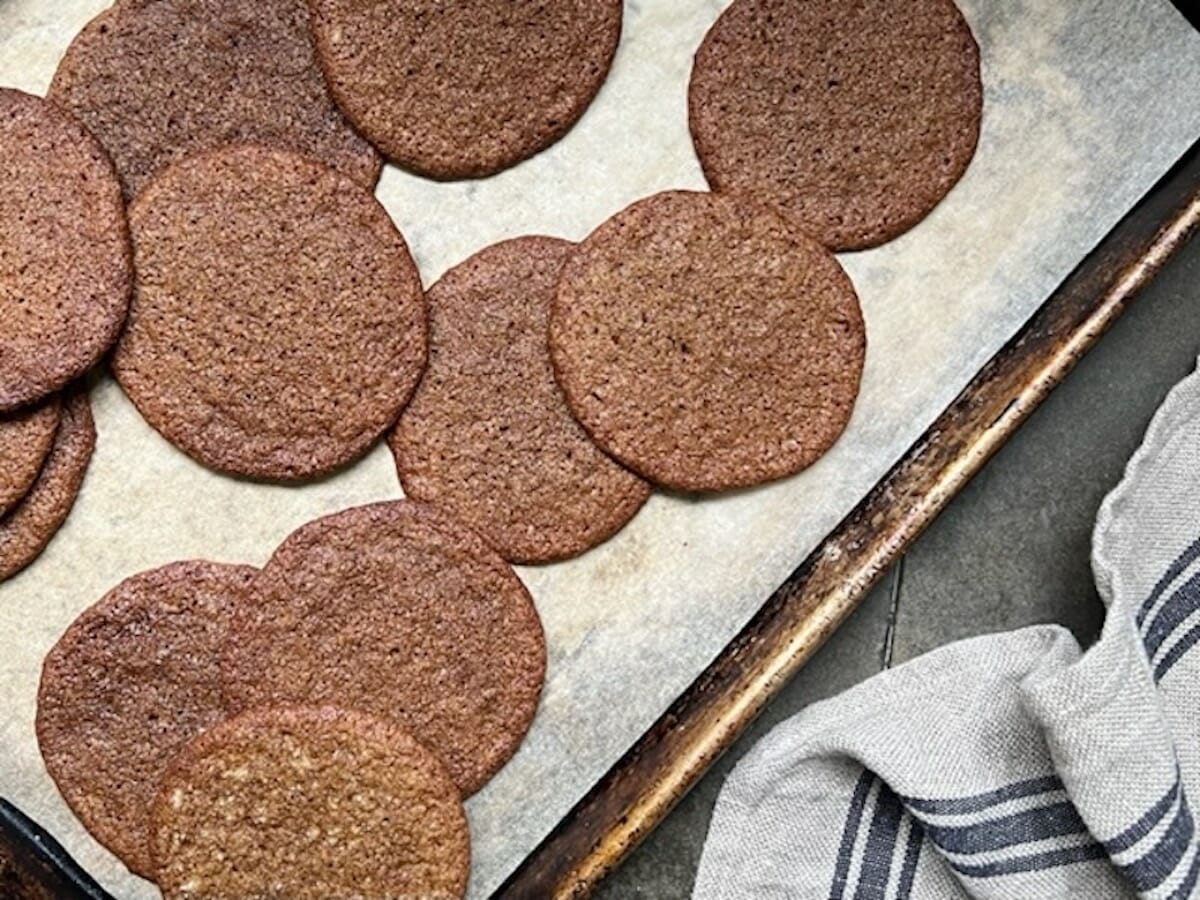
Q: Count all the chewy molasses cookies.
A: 12